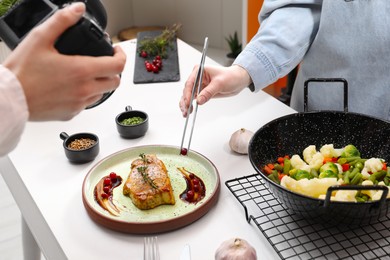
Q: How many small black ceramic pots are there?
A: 2